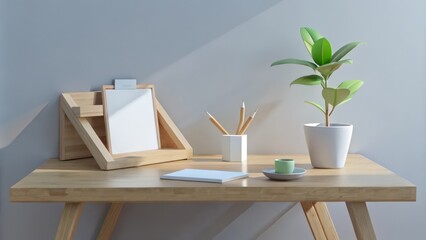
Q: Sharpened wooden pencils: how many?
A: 3